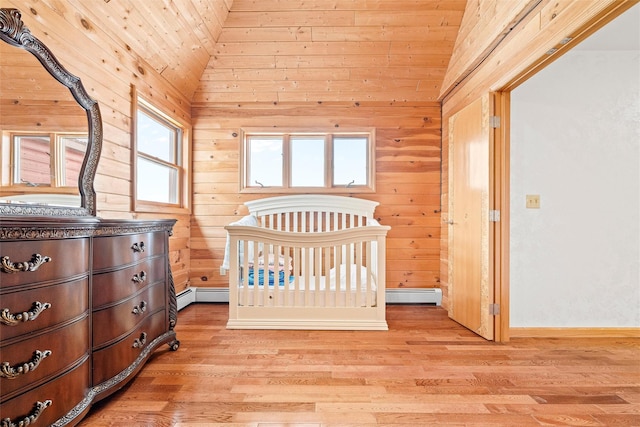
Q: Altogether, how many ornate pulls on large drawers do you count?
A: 4